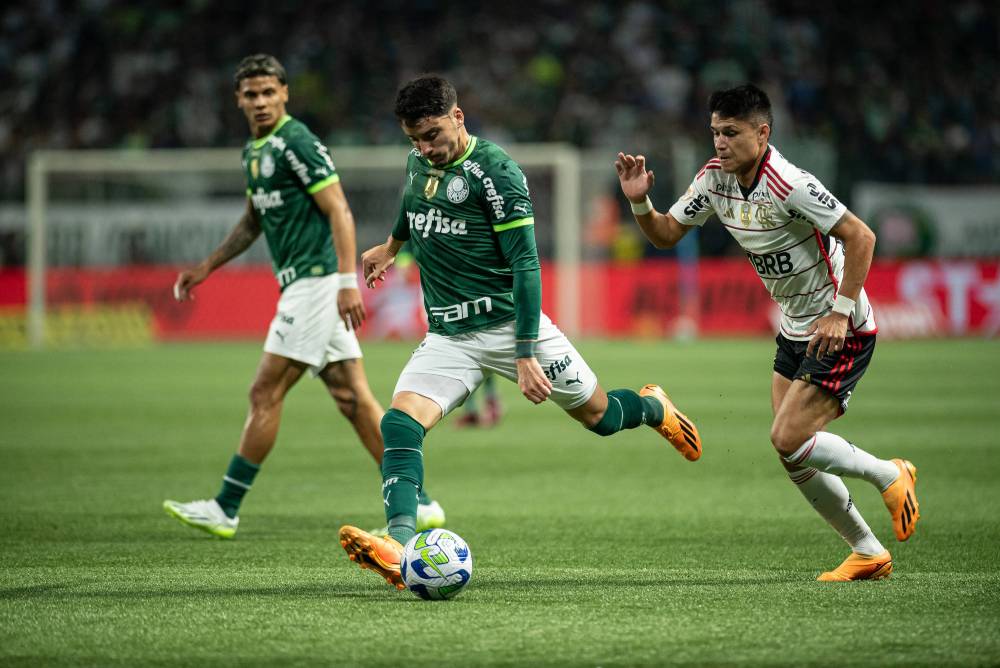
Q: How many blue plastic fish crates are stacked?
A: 0